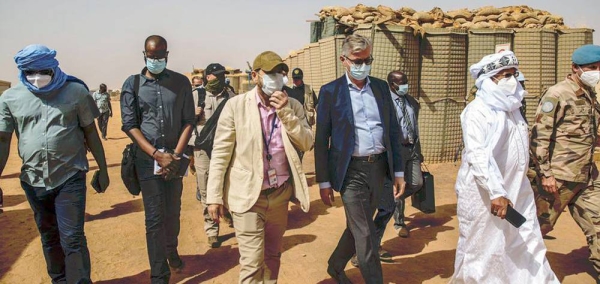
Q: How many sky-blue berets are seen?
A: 1